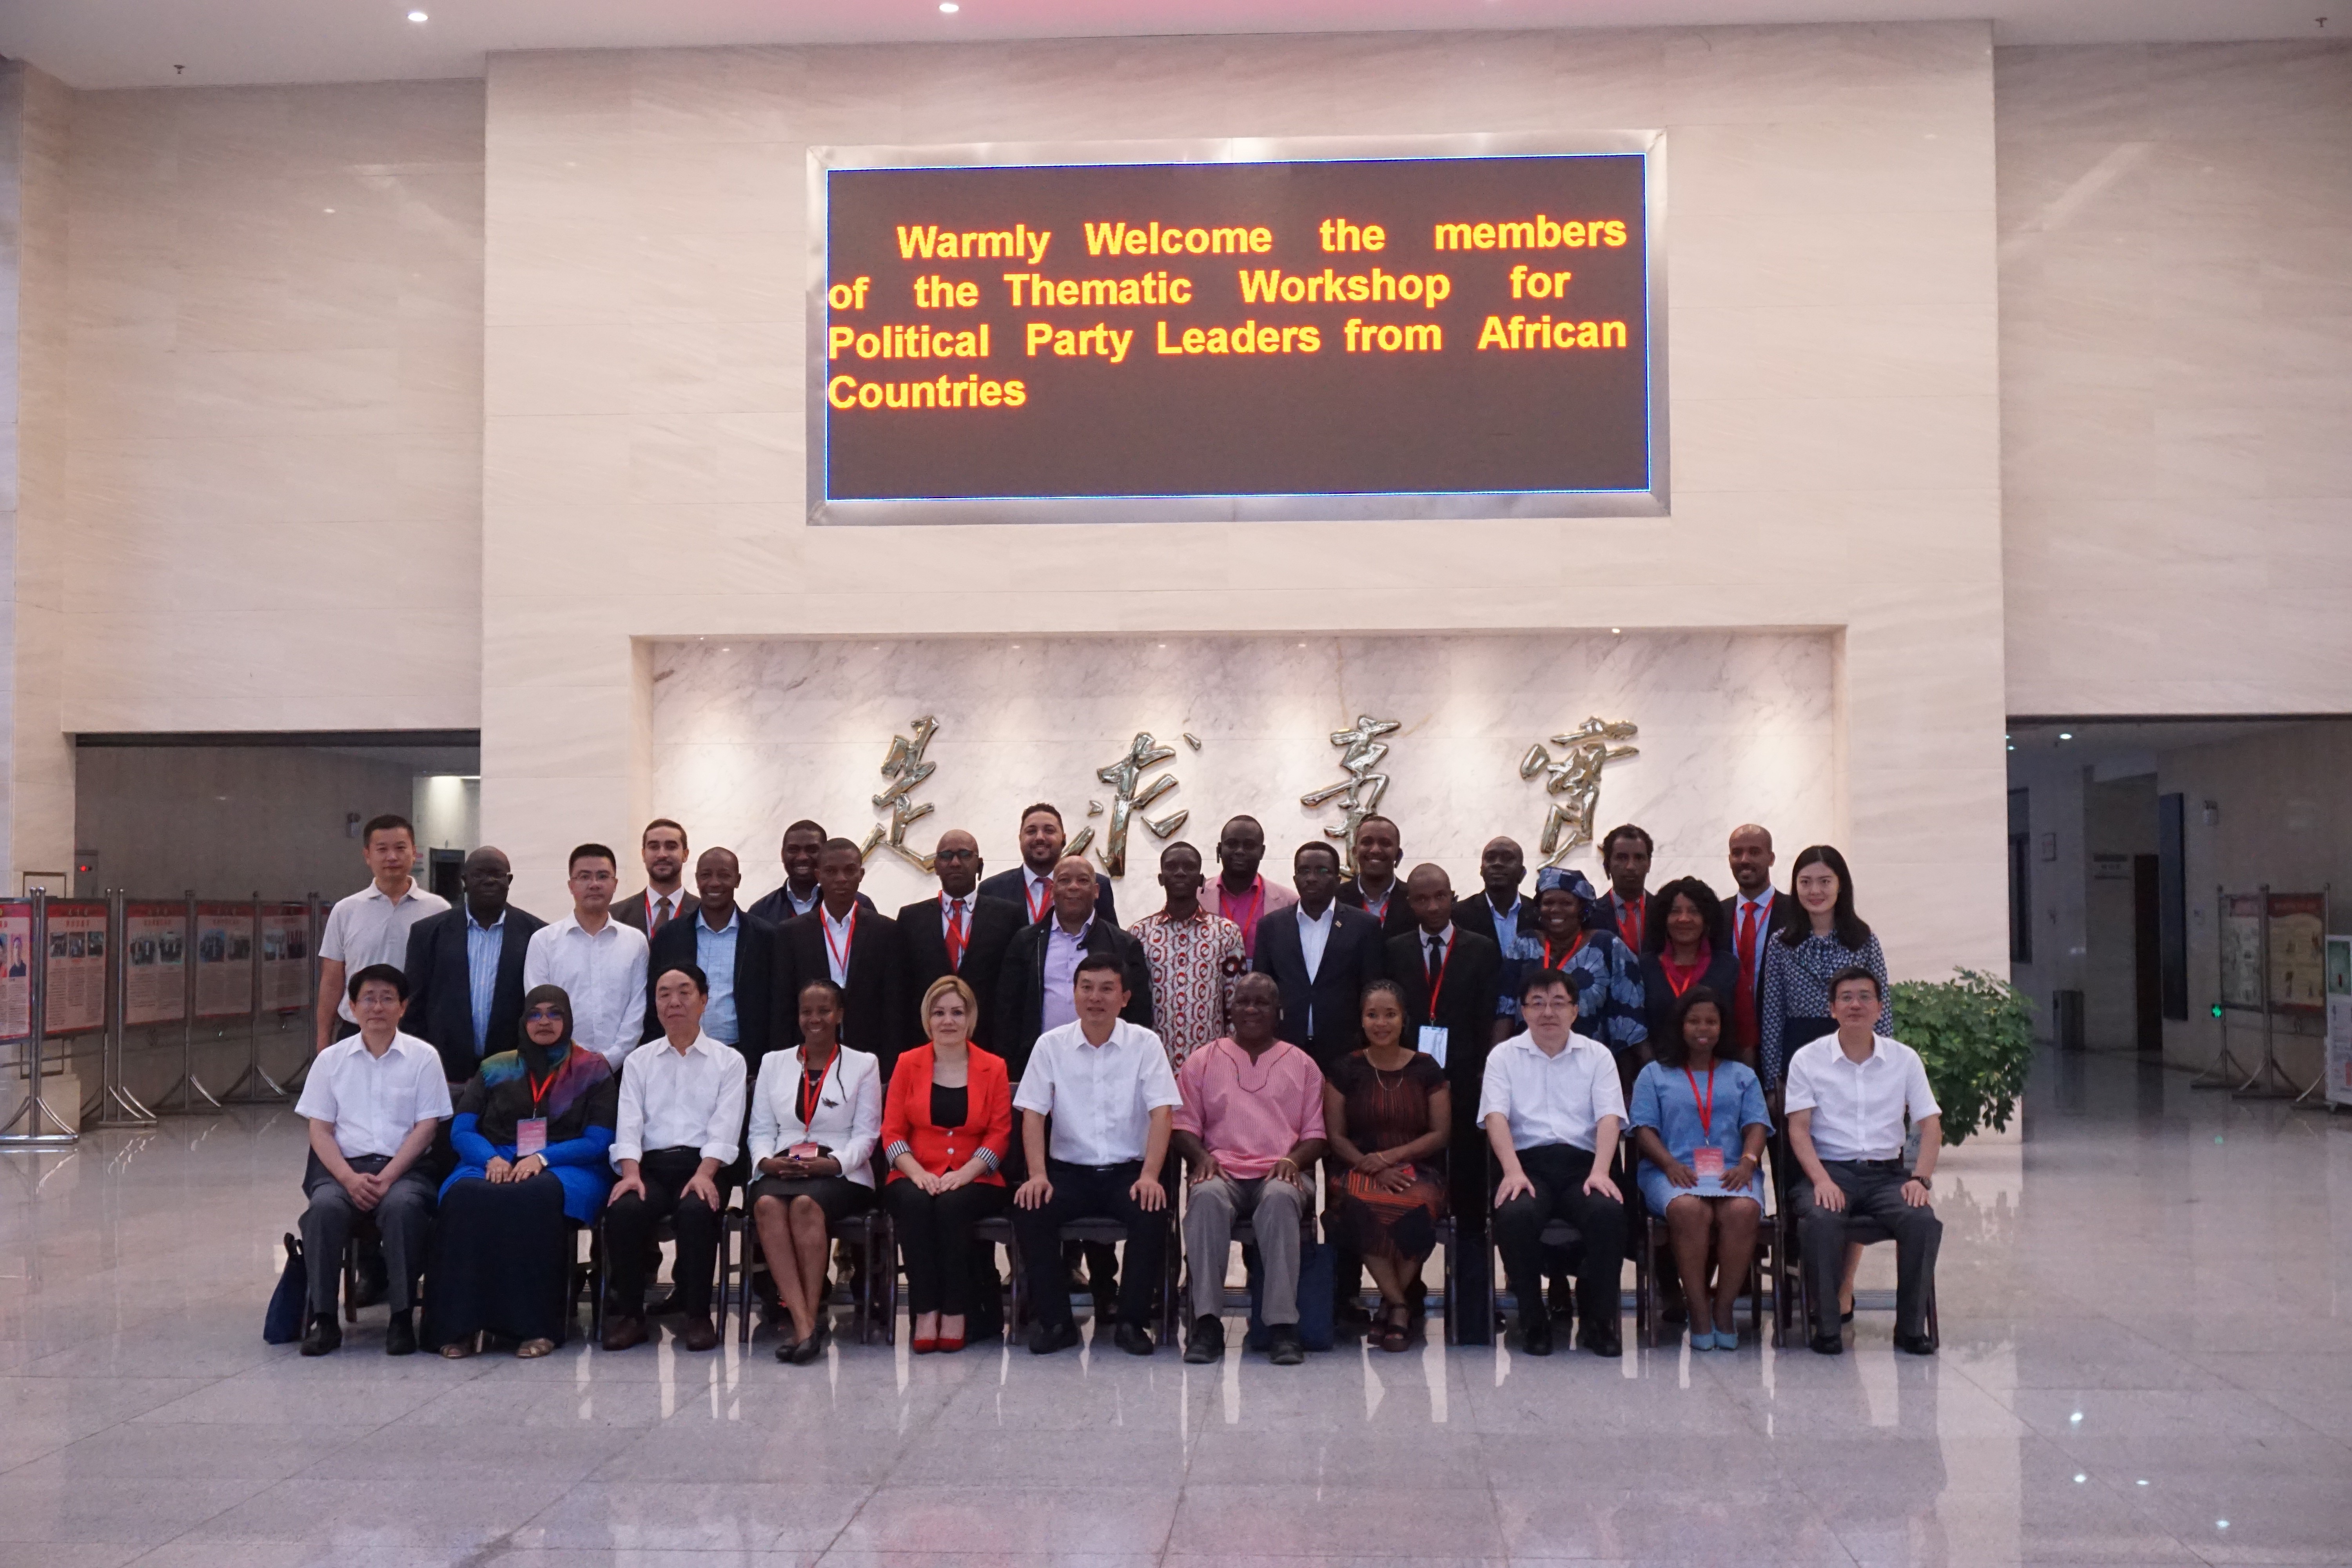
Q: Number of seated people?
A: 11